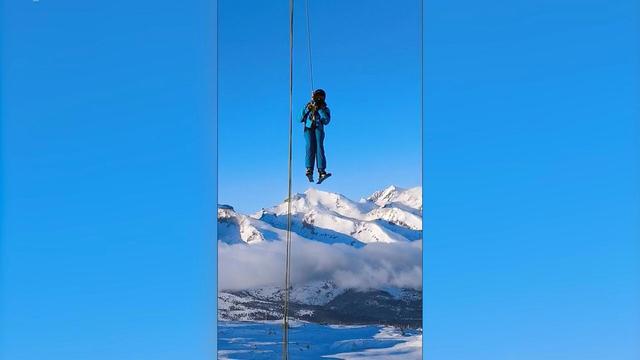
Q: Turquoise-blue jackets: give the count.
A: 1